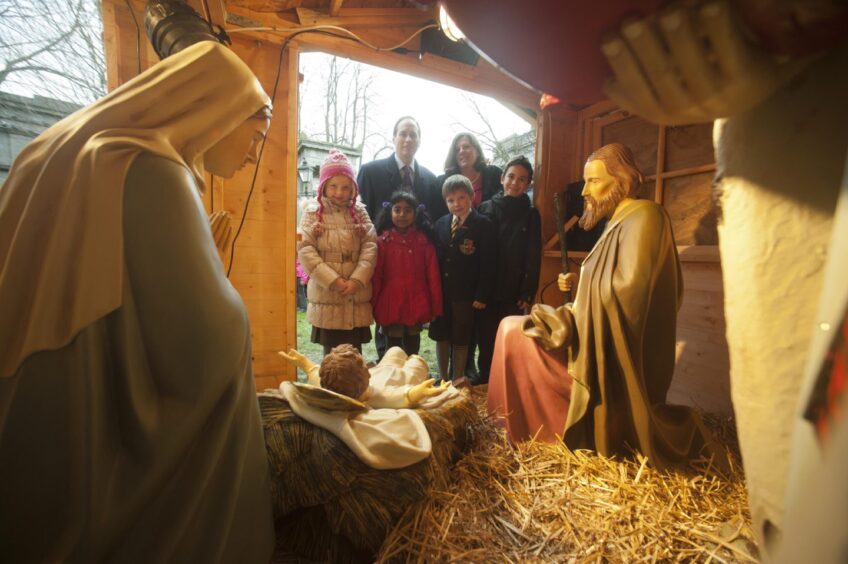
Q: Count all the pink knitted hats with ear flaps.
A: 1